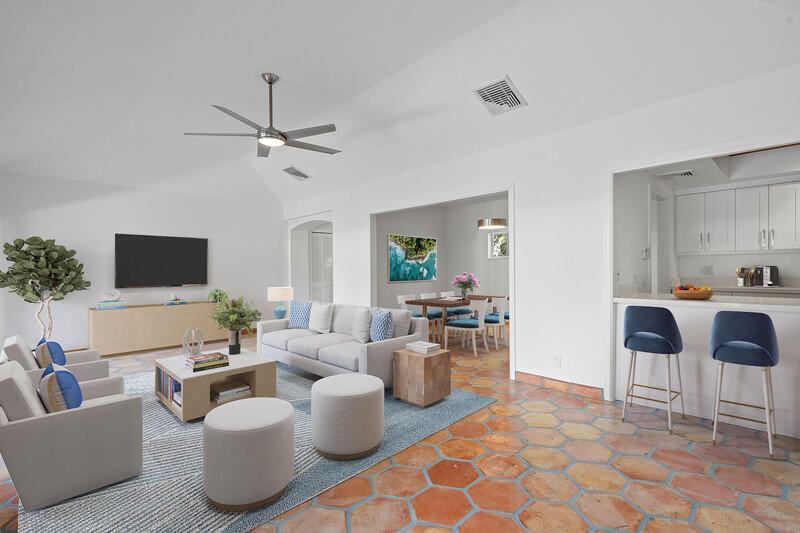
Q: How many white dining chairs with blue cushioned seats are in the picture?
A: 6